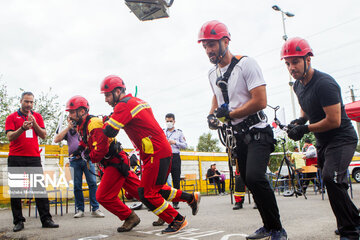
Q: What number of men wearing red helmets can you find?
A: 4